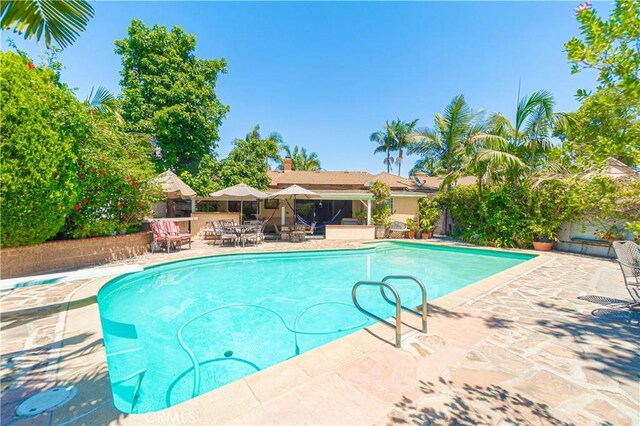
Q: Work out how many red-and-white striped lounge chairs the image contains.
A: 2